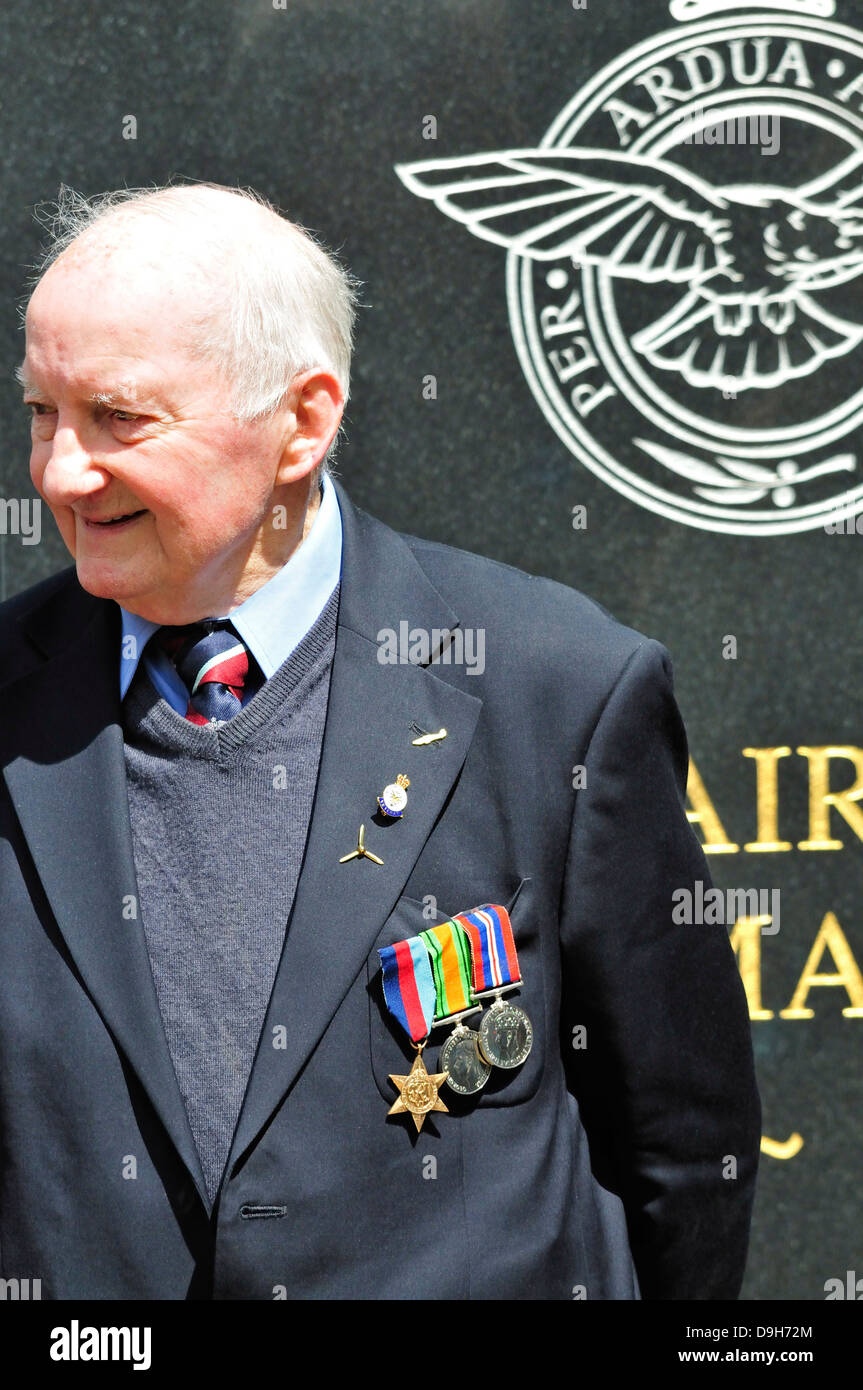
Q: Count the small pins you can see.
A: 3